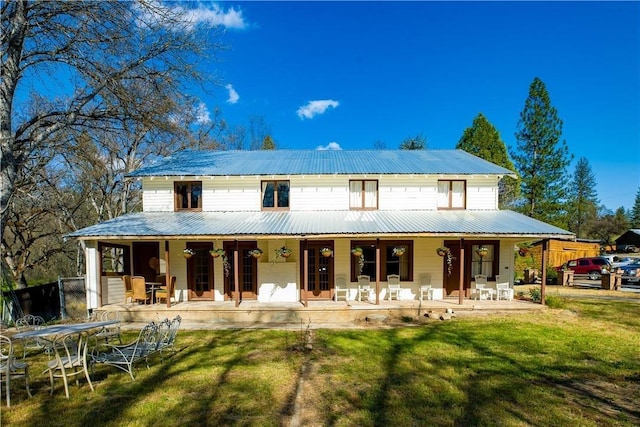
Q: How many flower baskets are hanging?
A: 9